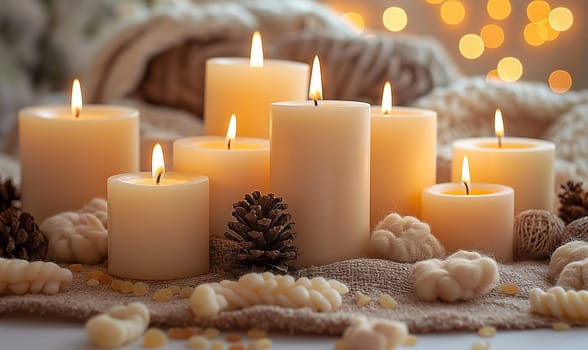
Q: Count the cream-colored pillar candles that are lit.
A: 8